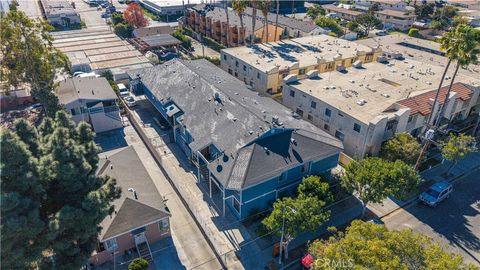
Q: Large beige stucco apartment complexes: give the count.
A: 2